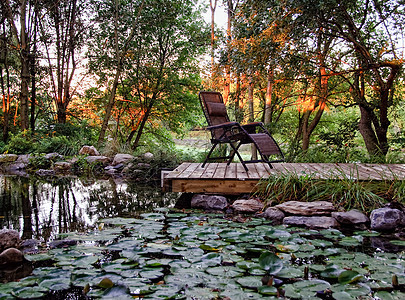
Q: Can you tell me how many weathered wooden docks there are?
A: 1